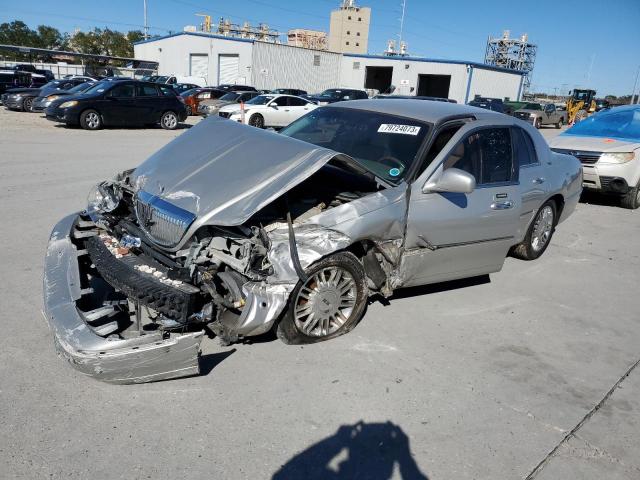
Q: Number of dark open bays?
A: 2